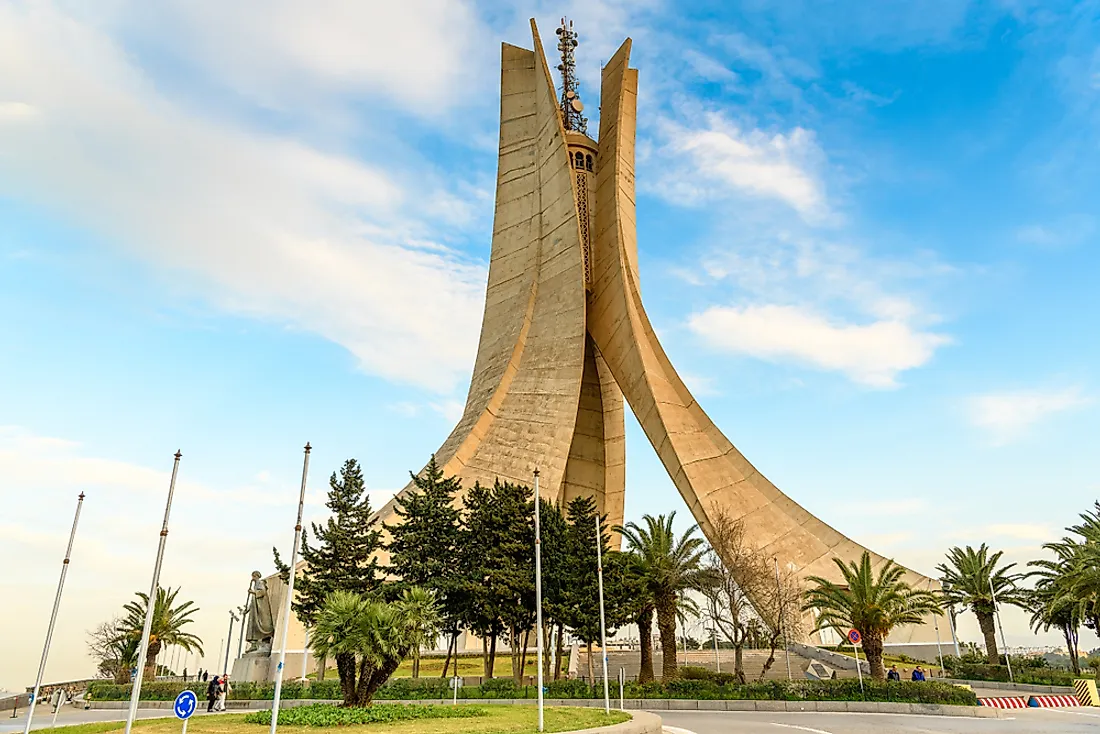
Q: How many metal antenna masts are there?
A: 1